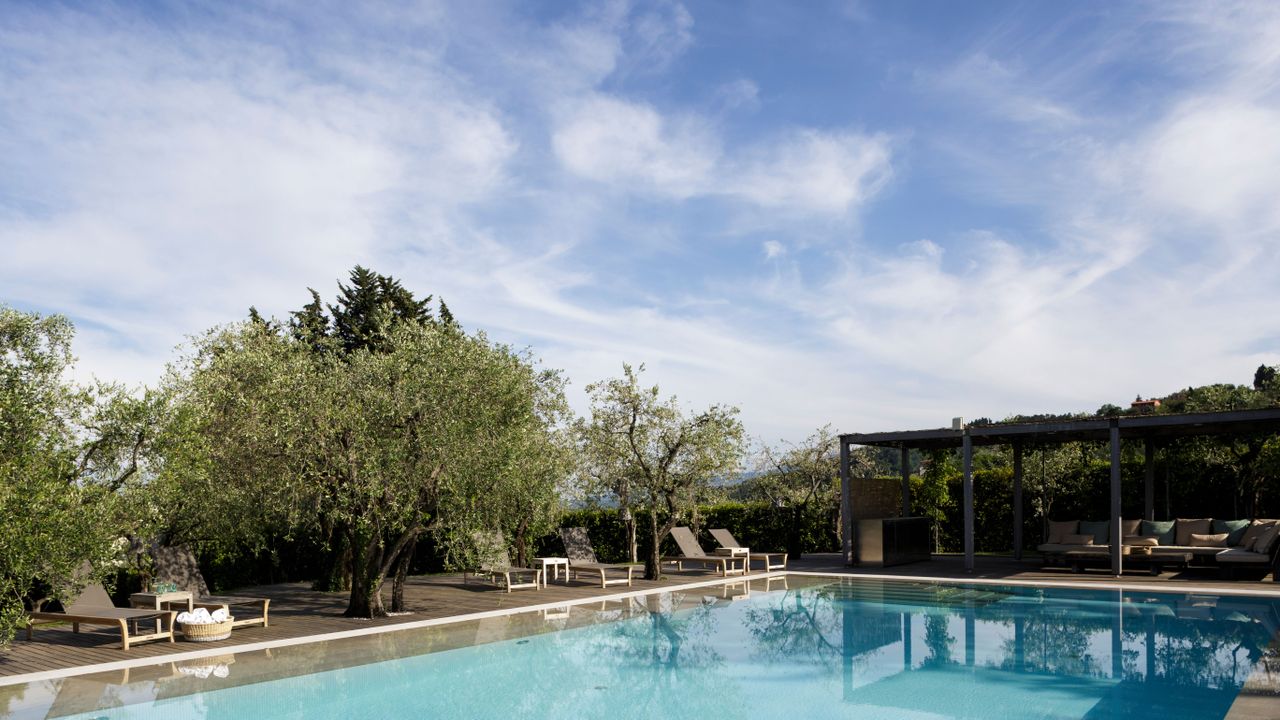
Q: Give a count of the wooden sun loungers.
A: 6